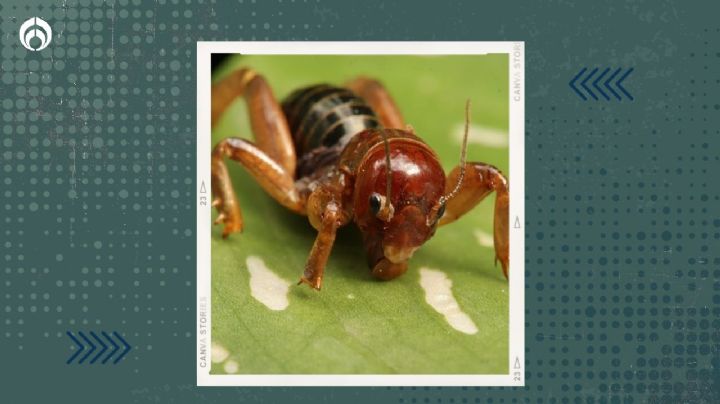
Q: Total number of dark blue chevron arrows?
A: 10